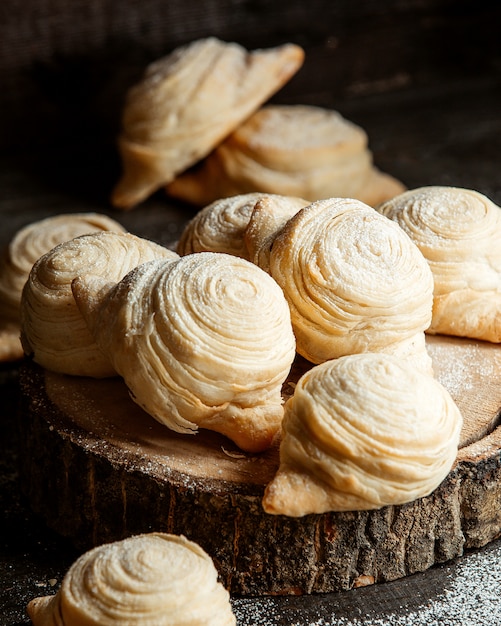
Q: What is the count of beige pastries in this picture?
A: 10